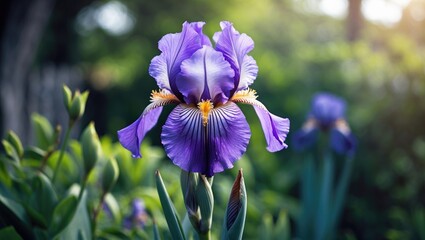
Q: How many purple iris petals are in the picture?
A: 6